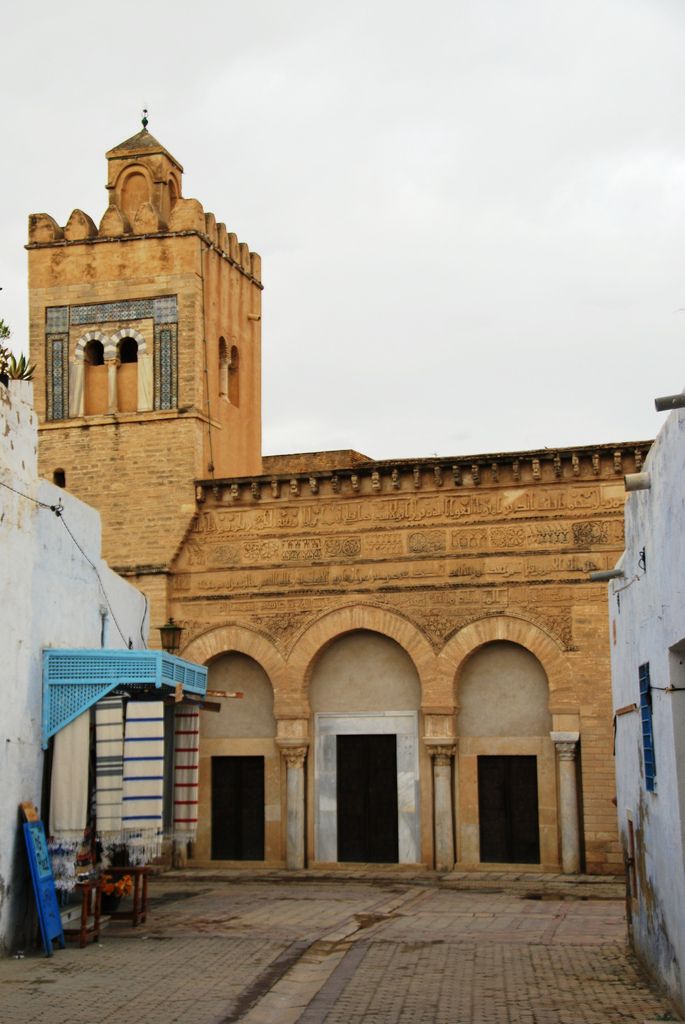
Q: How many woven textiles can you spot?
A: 4